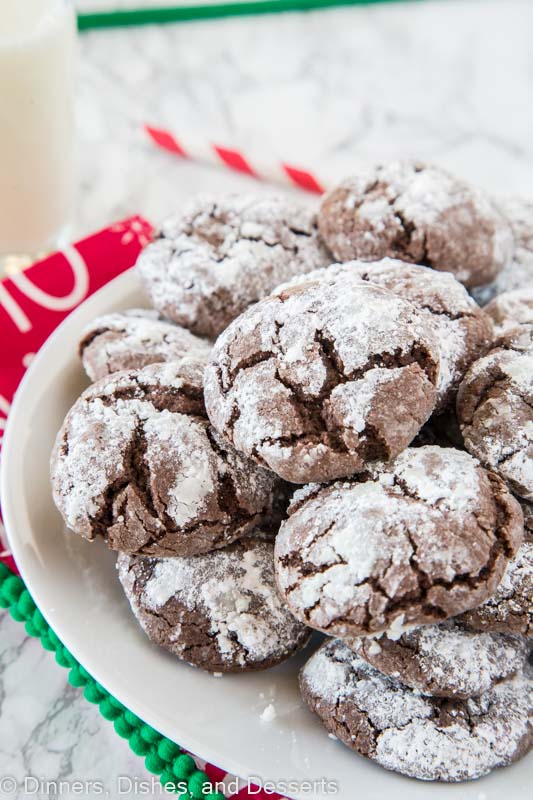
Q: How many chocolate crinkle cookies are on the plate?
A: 14